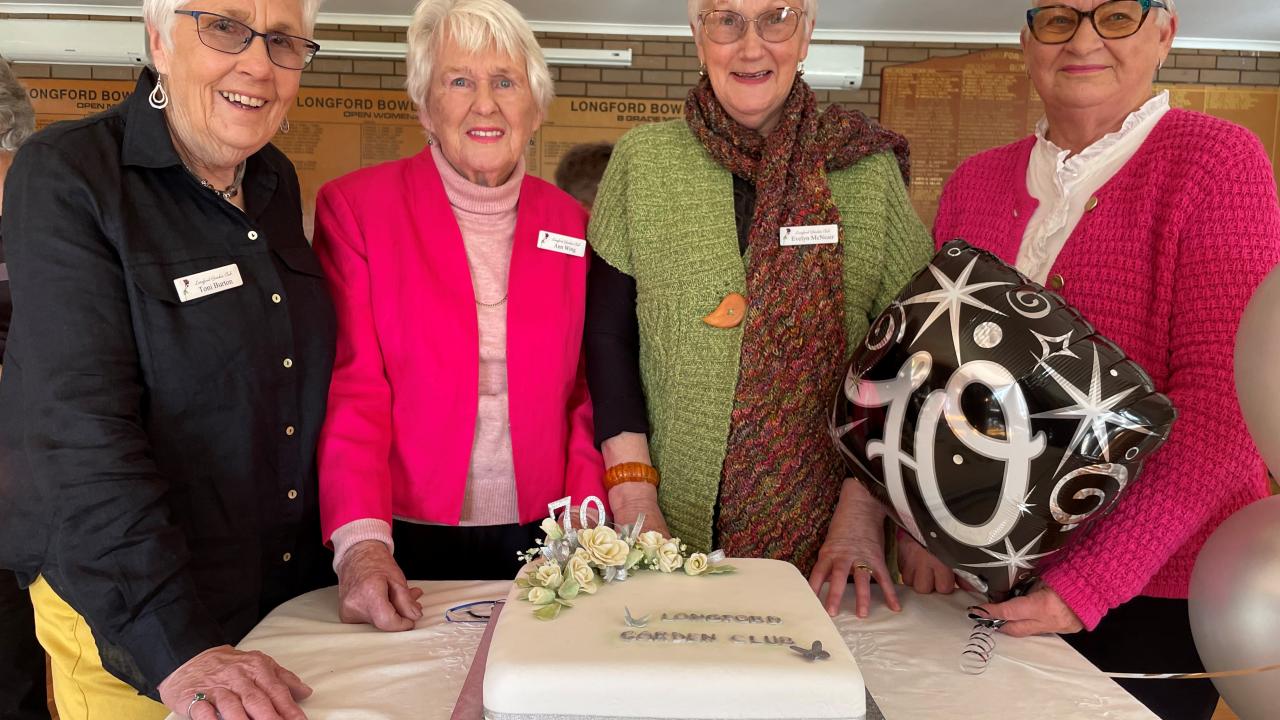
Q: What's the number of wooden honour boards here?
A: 5